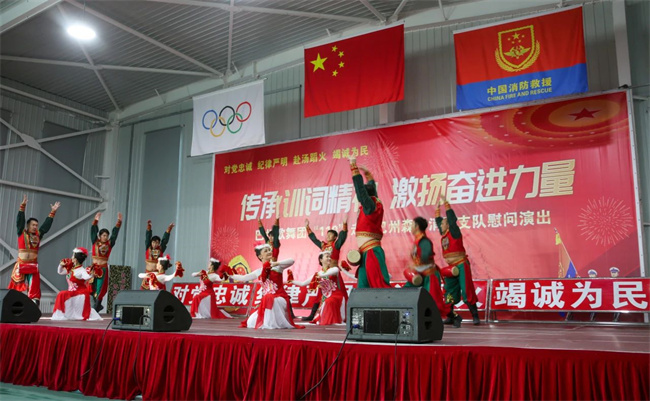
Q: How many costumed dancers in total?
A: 13